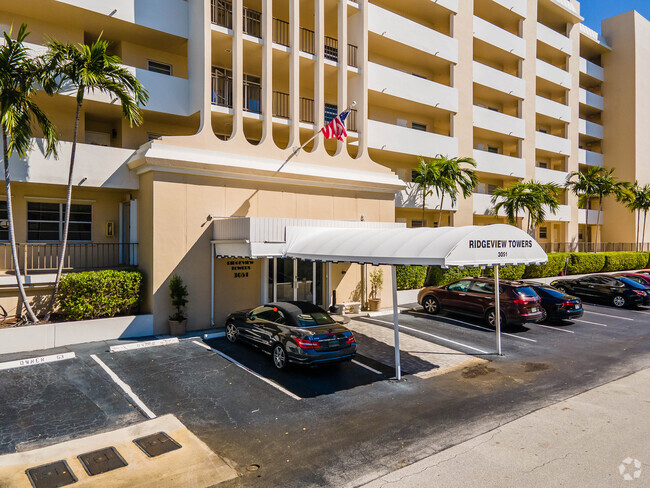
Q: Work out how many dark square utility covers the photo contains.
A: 3